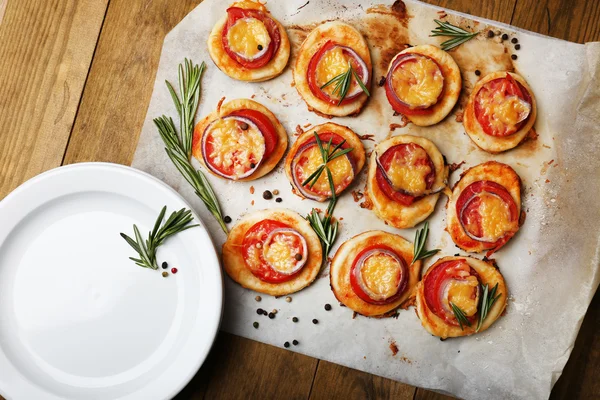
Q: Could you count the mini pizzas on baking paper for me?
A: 11